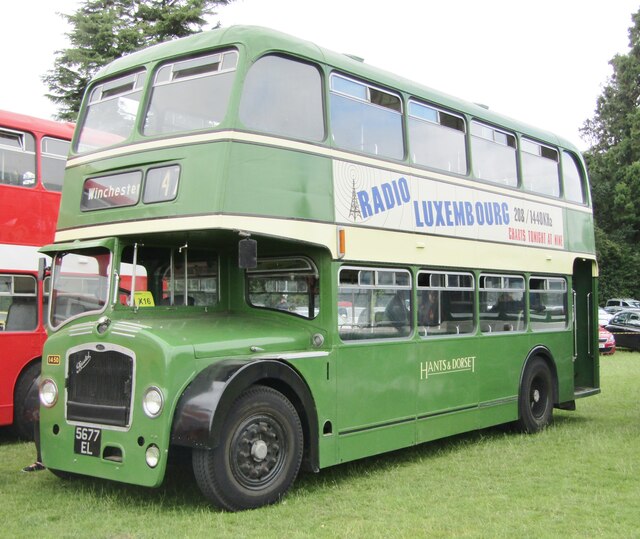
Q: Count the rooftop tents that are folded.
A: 0